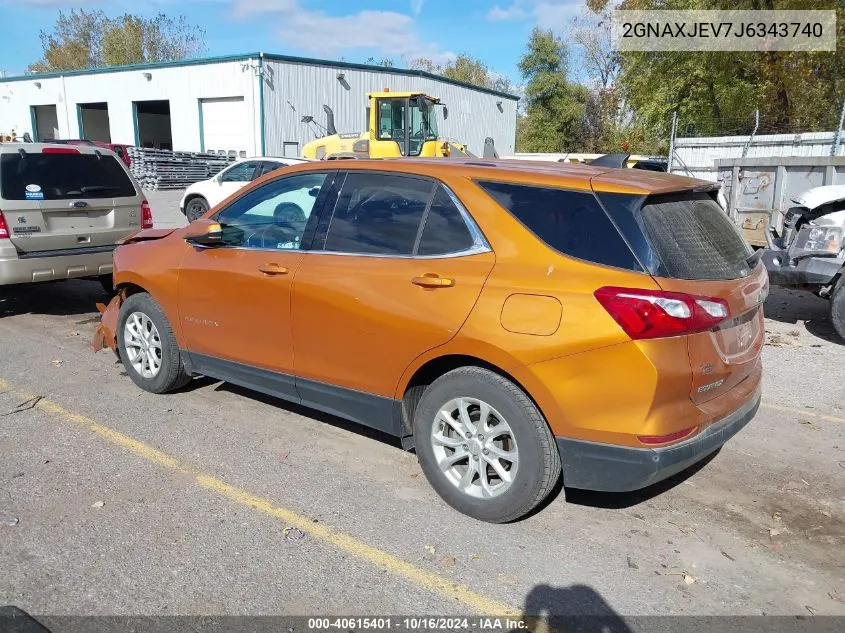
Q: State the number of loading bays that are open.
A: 3